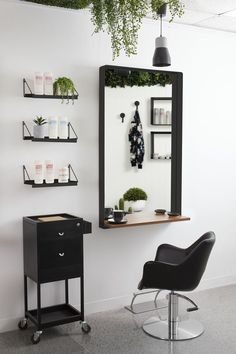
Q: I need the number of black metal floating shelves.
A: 3